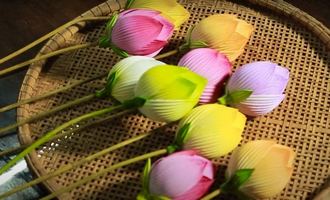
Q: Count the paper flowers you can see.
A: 10